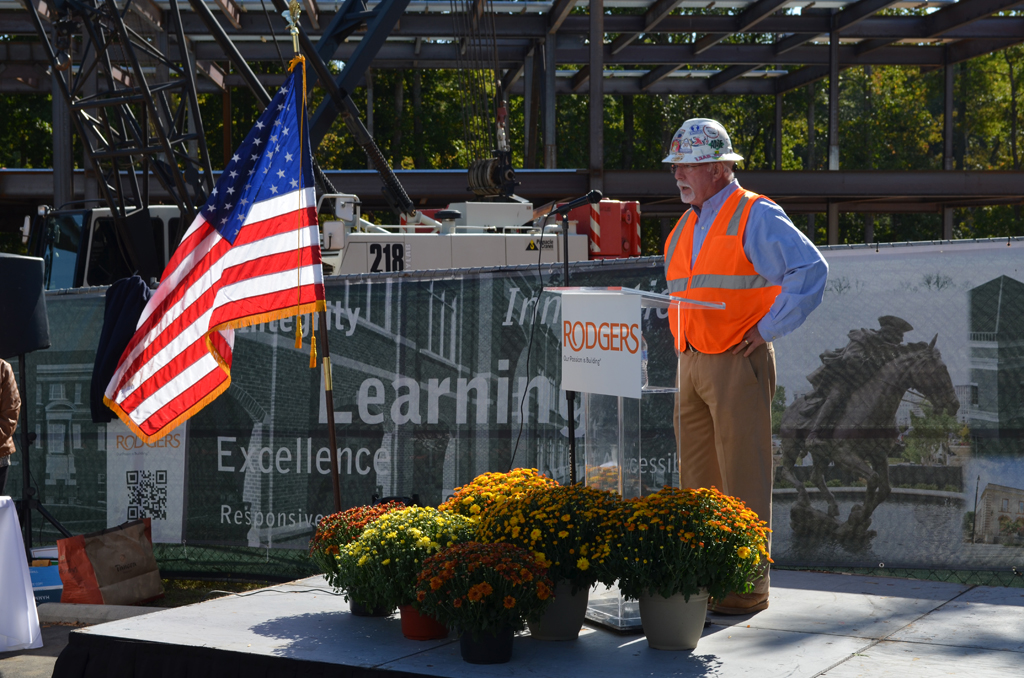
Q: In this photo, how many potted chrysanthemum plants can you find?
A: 6